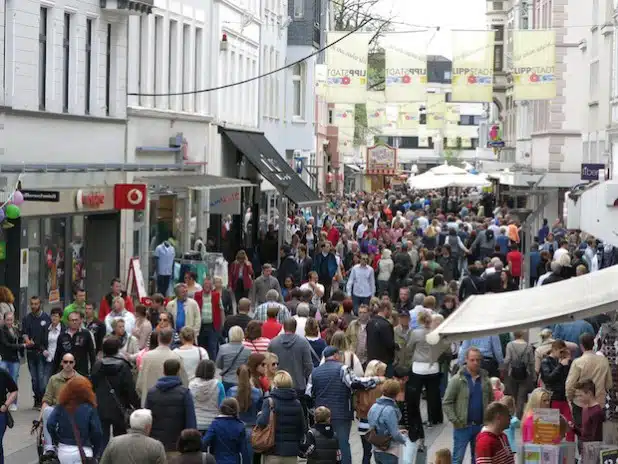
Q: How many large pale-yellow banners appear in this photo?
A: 4